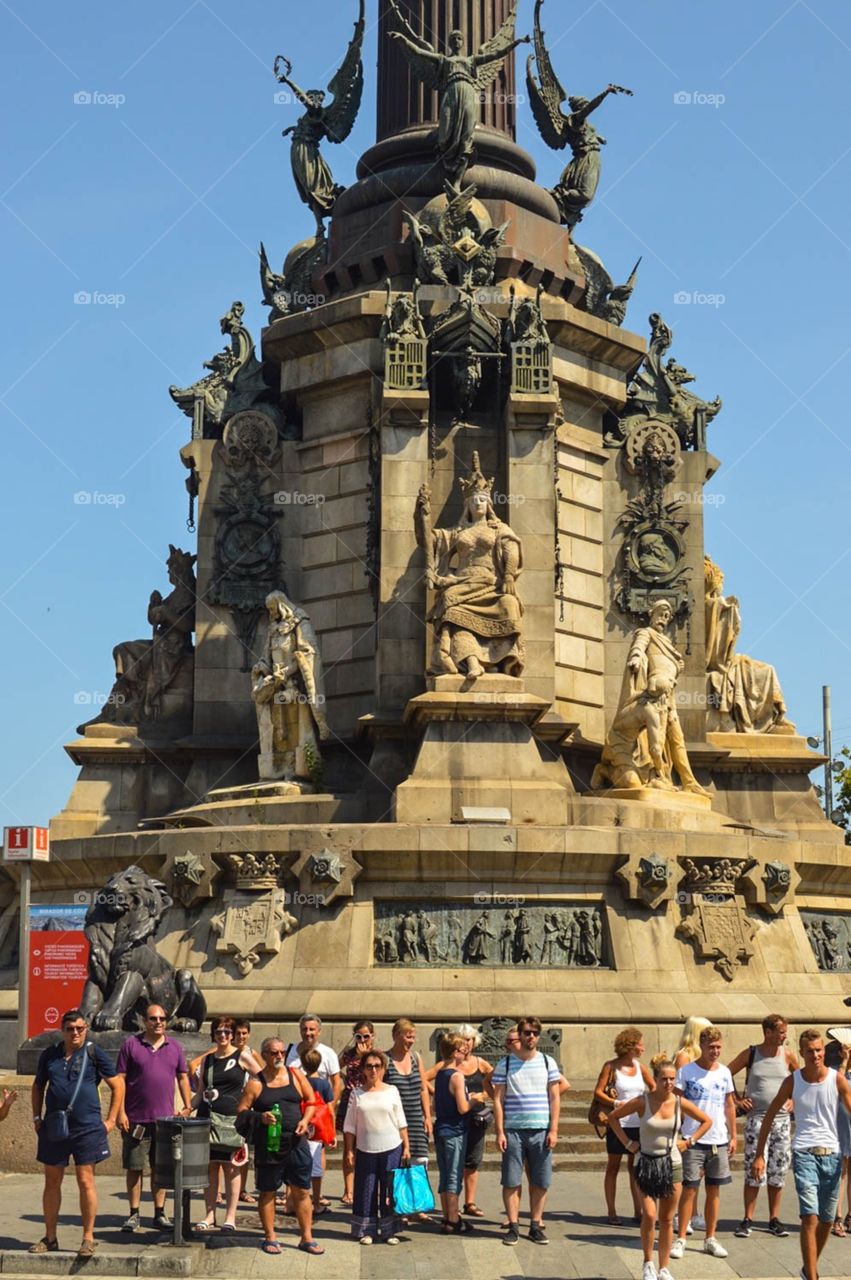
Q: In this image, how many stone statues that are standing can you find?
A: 2